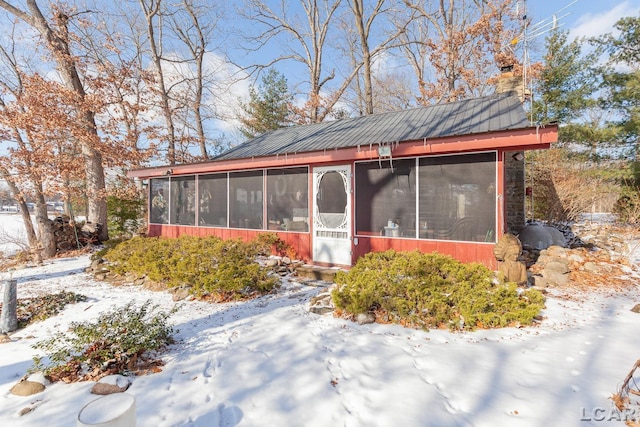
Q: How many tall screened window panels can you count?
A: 7